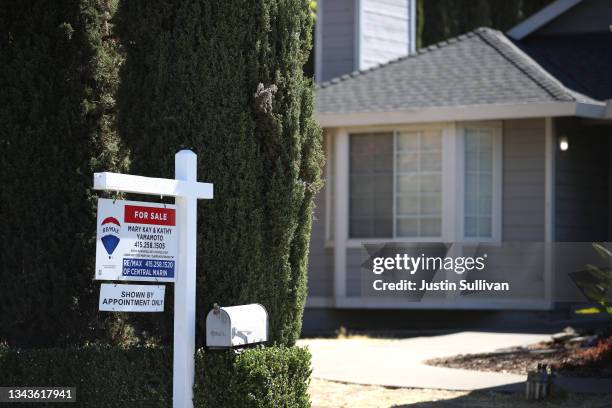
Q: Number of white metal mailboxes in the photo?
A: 1